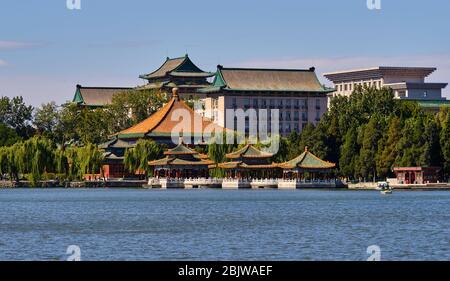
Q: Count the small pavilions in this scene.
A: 3